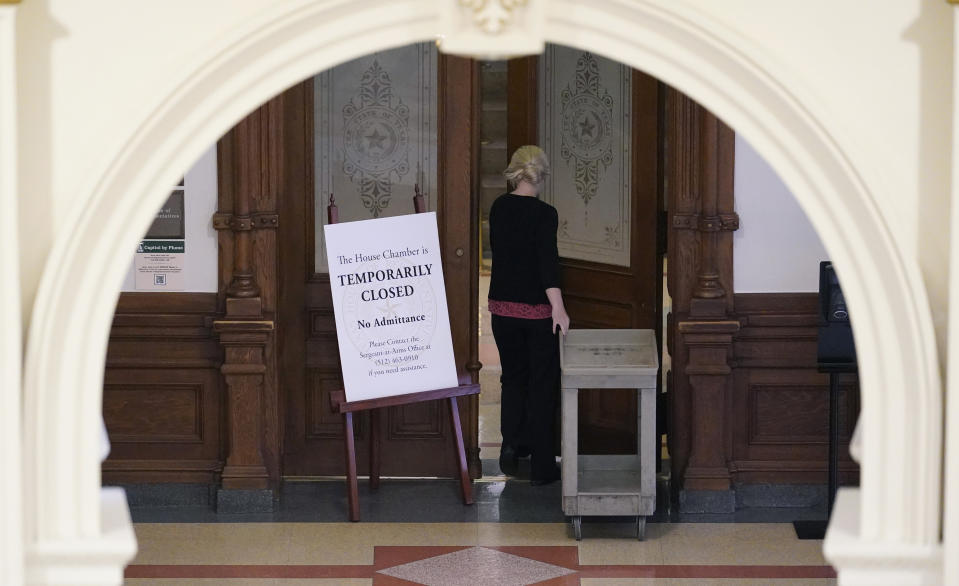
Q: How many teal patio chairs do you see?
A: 0